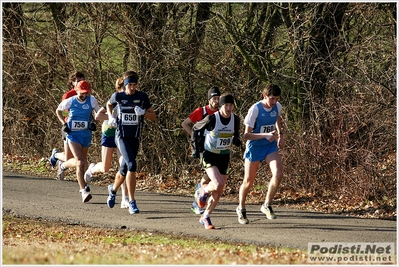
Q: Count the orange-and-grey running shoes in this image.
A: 2